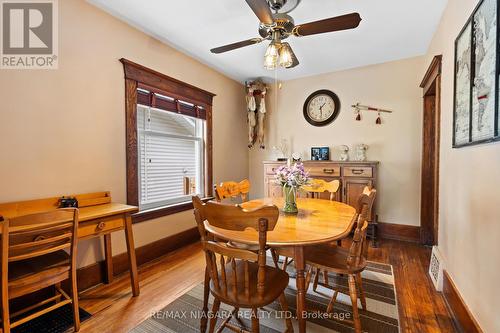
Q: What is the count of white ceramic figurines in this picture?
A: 2